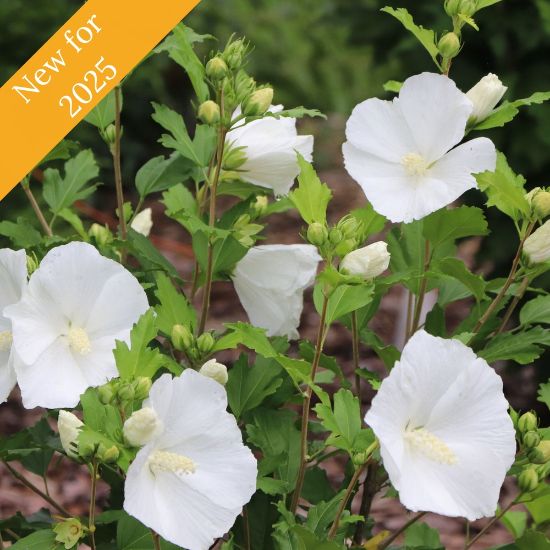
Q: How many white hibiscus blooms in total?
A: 7